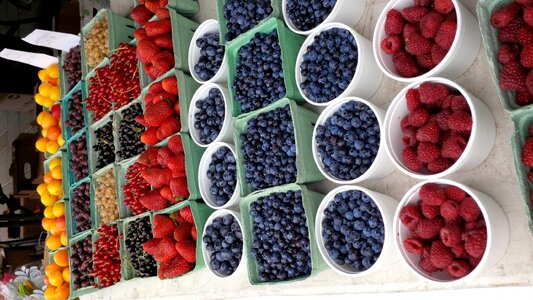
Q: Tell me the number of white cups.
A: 11